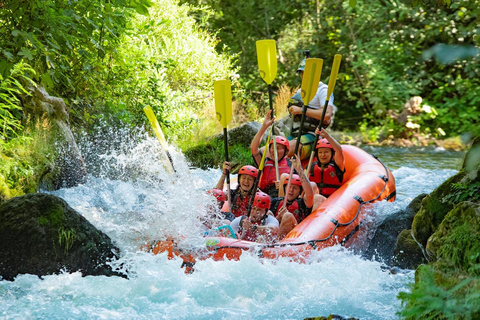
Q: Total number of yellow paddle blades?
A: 6